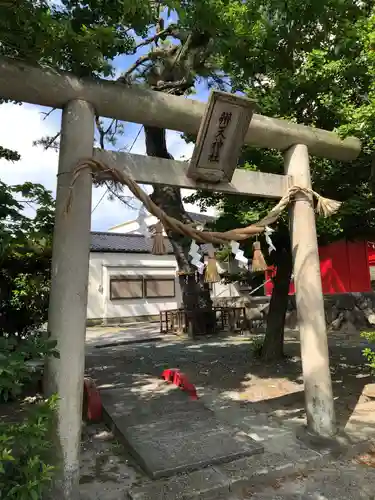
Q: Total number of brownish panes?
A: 2